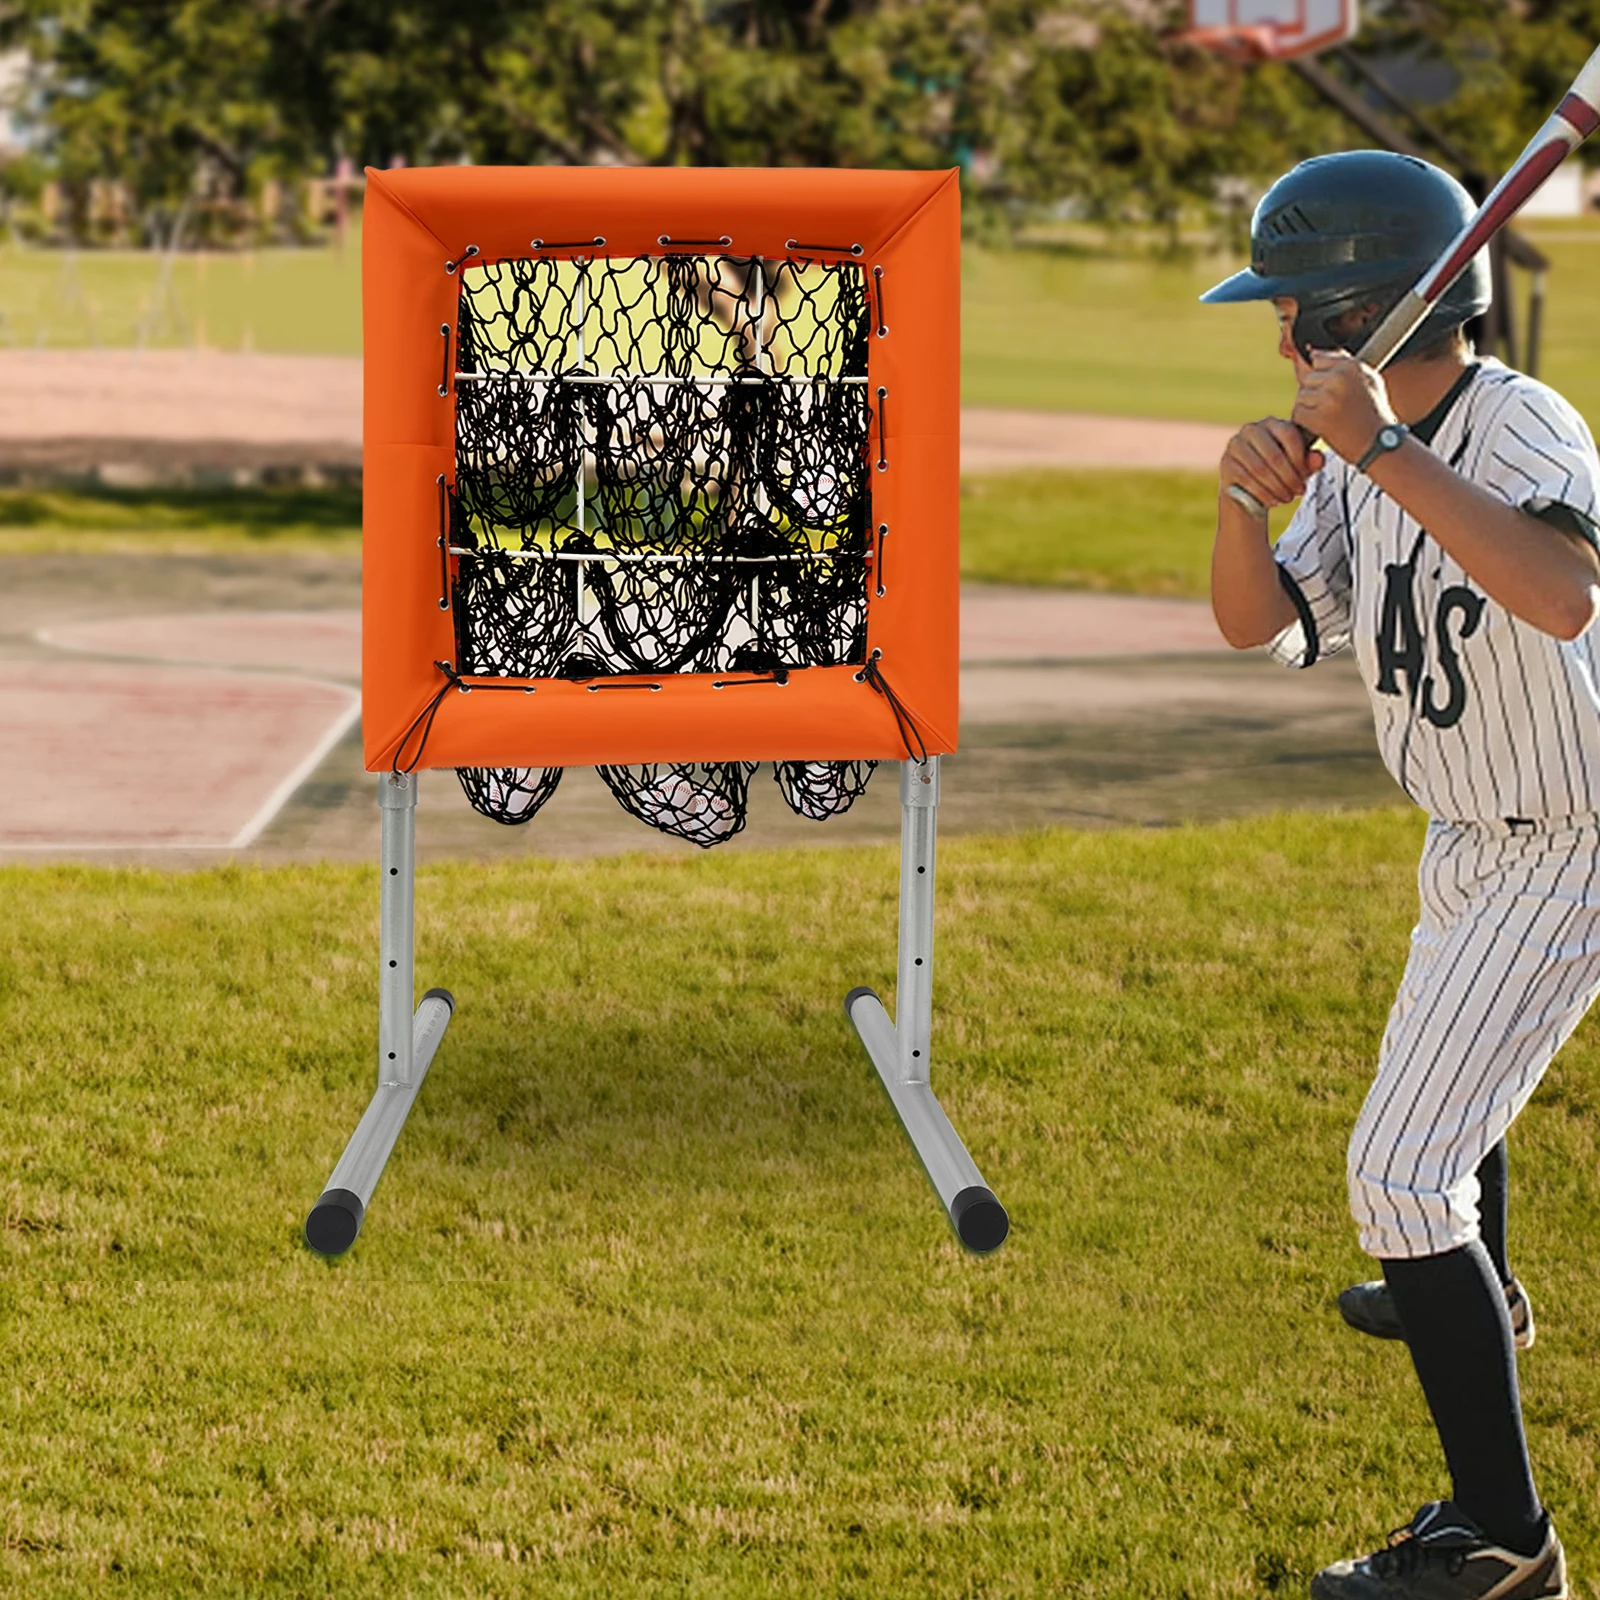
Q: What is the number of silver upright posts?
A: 2